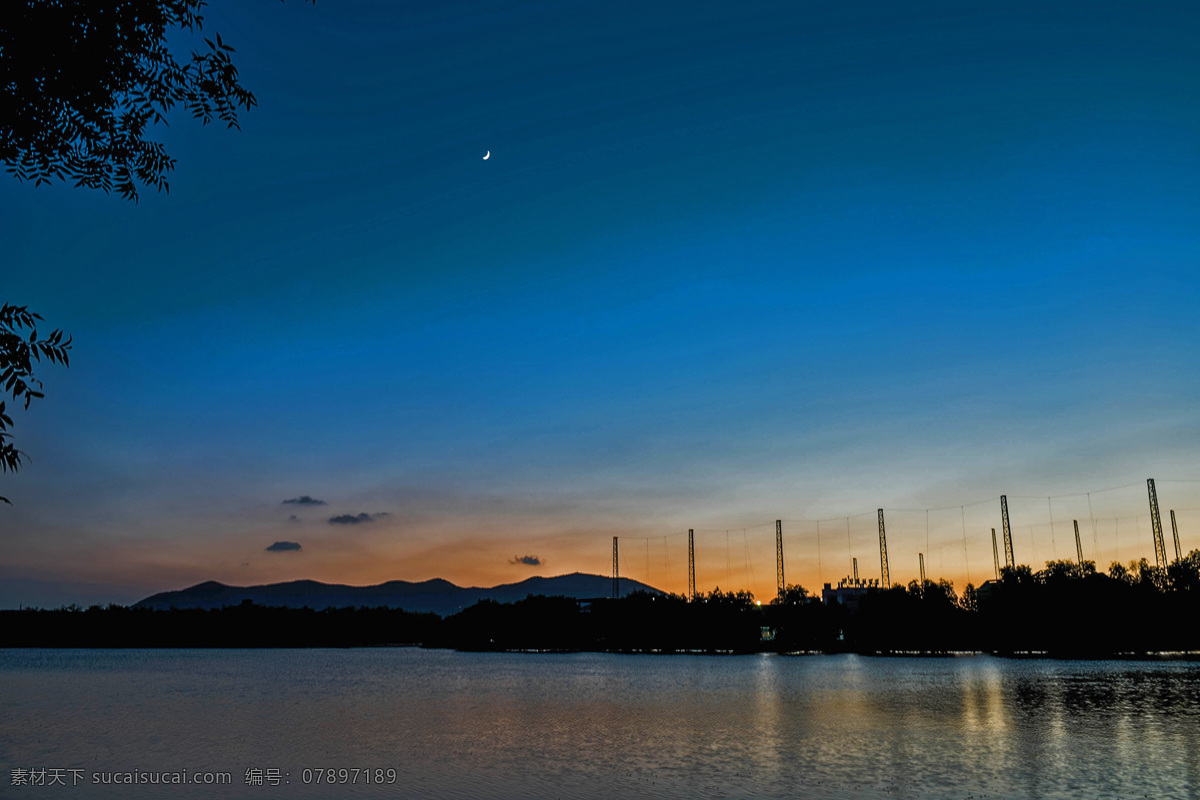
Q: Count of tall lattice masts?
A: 11